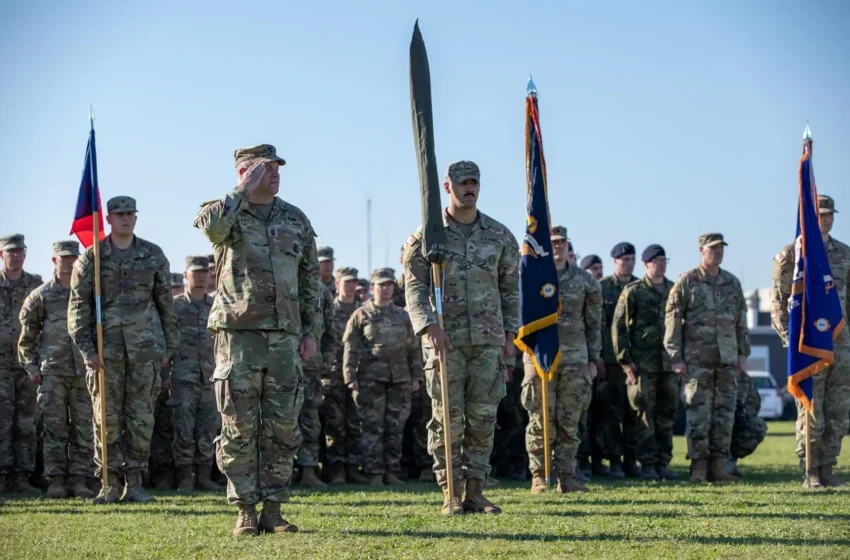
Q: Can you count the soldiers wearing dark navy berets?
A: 3